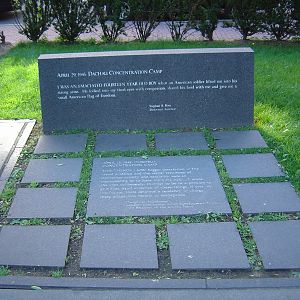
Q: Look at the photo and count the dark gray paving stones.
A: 12